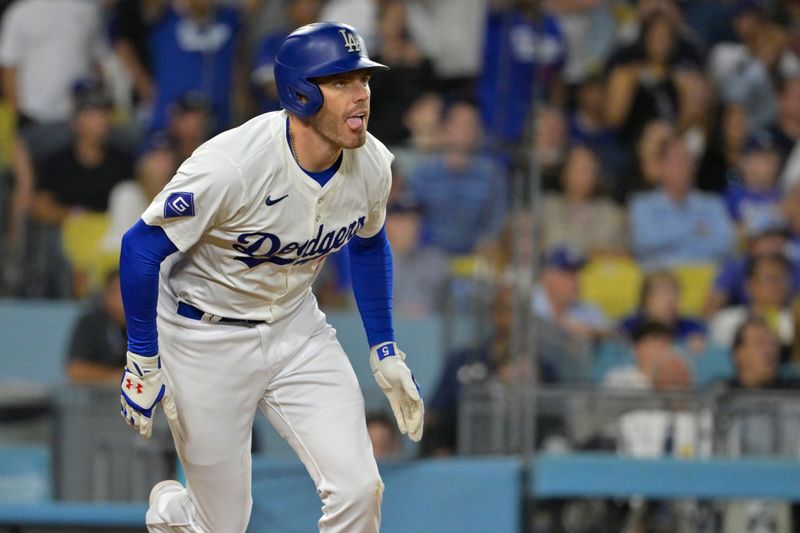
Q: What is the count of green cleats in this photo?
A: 0